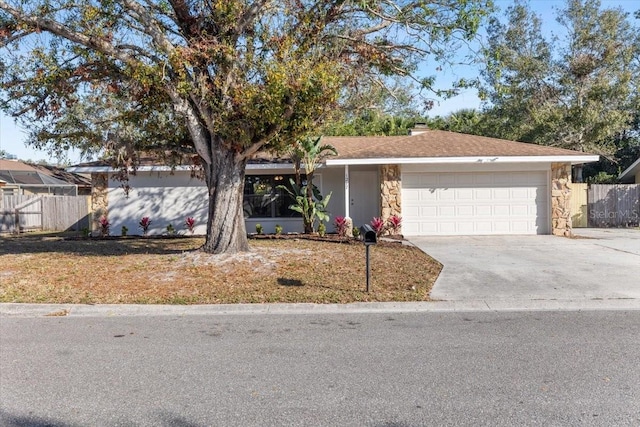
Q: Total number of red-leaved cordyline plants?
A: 6